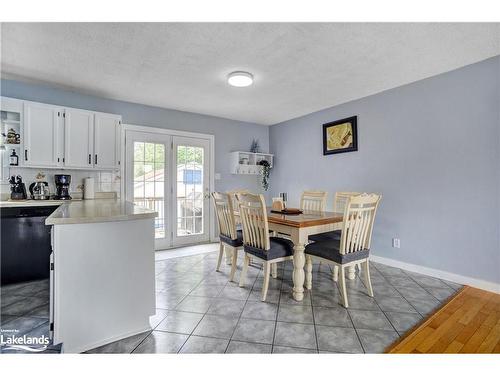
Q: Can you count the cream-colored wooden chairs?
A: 6